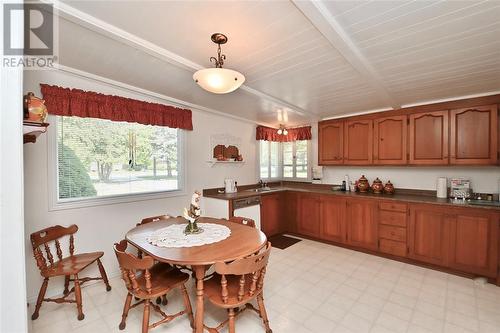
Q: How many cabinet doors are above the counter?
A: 5